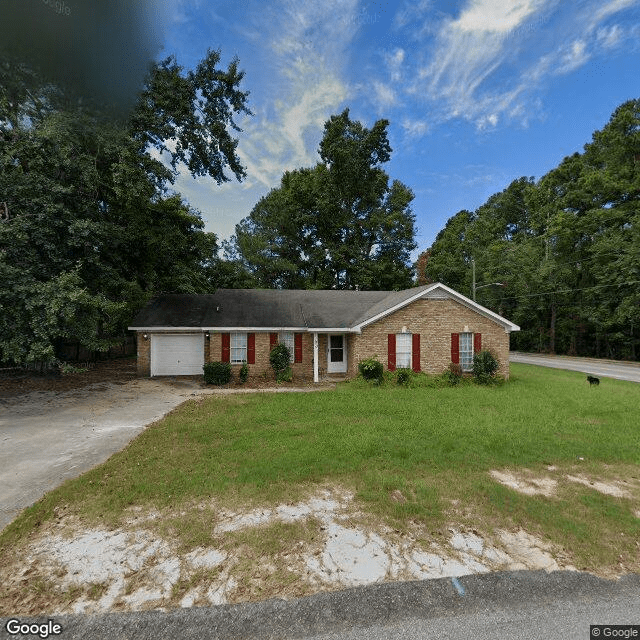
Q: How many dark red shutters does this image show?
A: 8